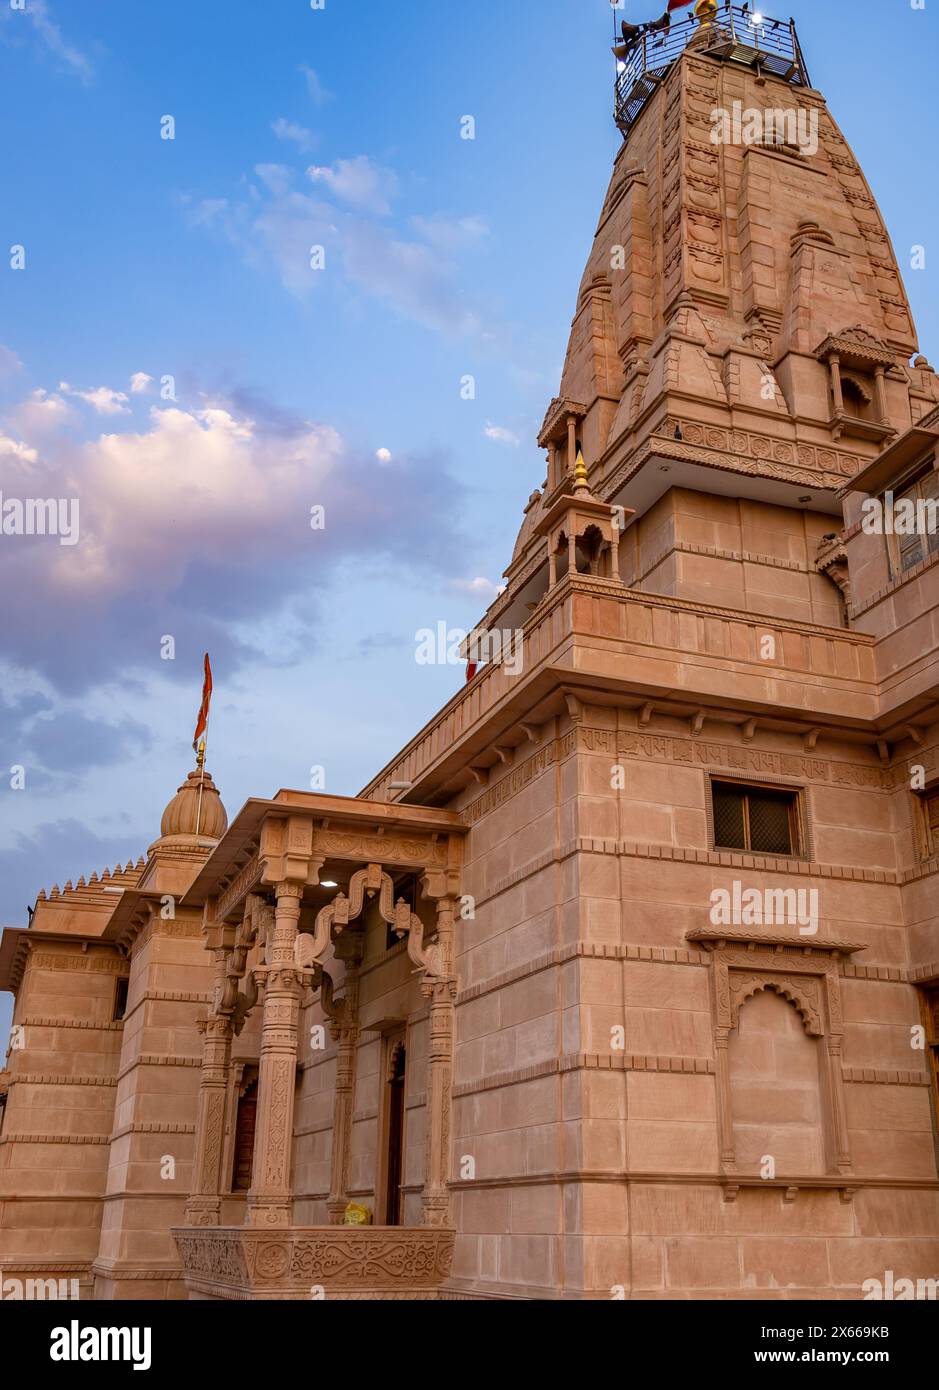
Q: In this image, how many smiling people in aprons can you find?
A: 0